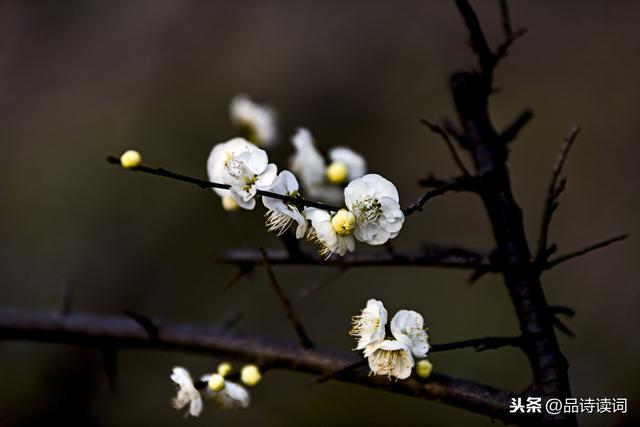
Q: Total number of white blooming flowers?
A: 12